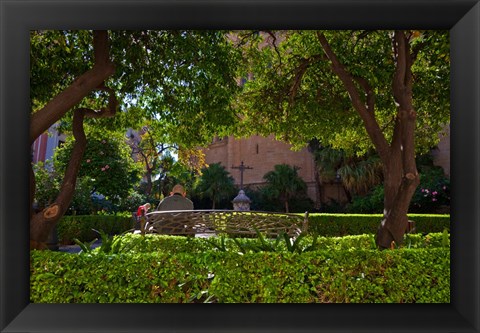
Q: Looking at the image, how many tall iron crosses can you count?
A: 1